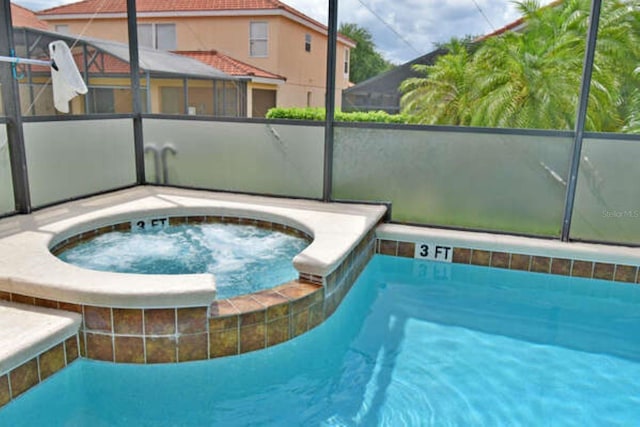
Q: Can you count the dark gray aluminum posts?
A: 4